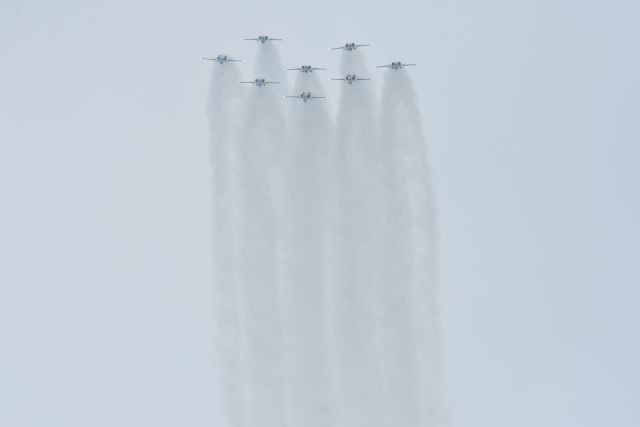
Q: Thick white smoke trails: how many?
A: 5